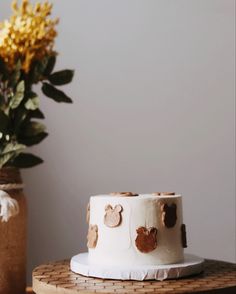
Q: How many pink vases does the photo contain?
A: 0